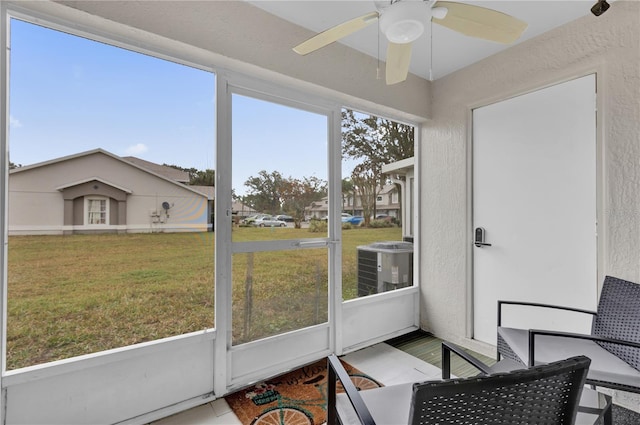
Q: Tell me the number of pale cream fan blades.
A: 3